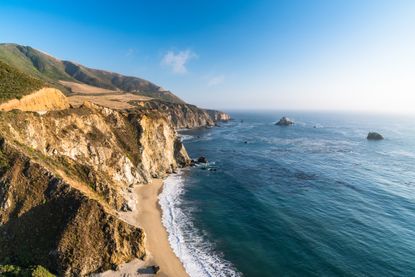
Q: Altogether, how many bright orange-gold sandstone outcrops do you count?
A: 1